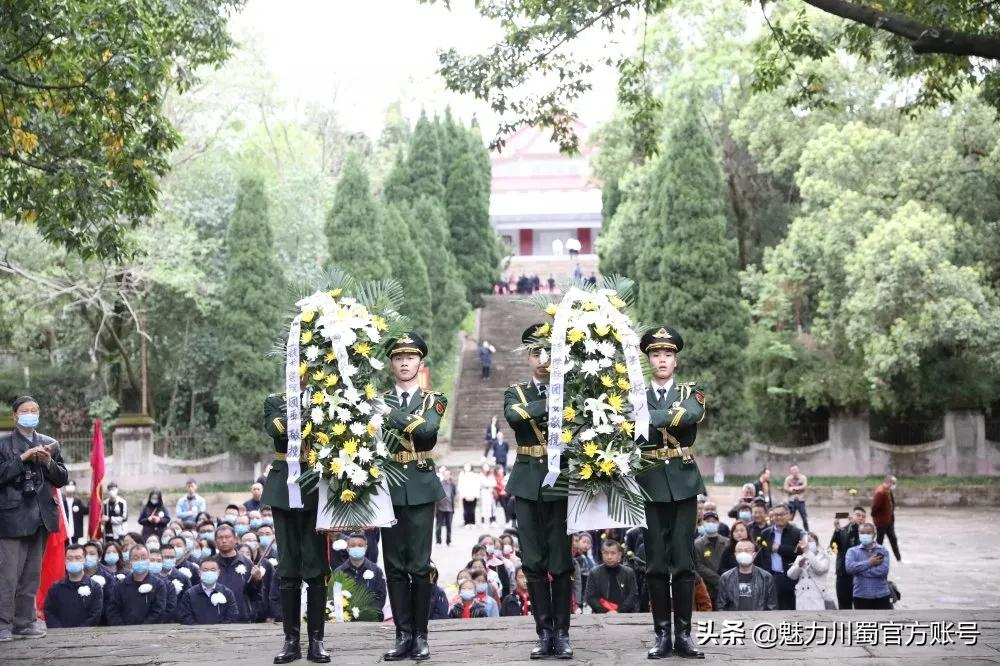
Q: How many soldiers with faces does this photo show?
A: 3